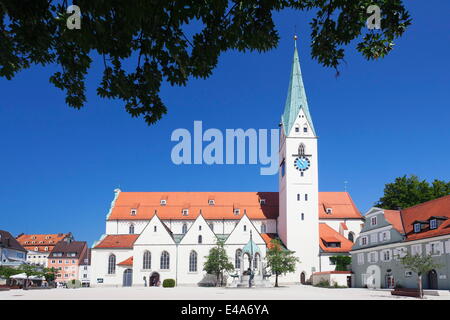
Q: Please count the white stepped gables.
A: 3